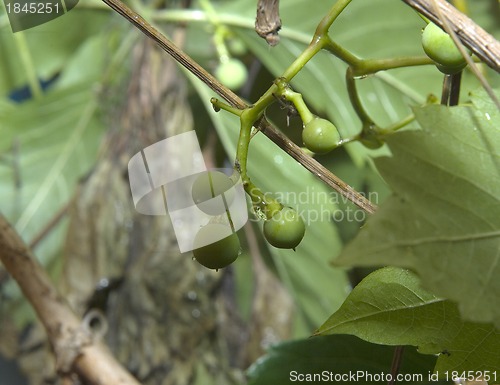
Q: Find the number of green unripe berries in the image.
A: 6